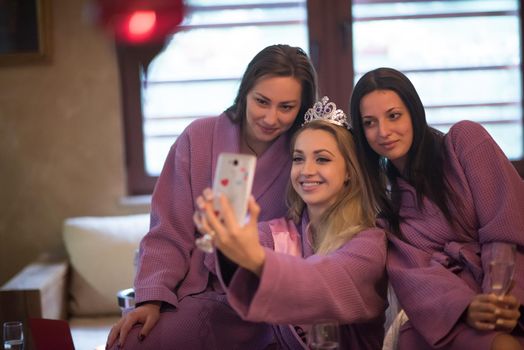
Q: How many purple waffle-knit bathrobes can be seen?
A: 3